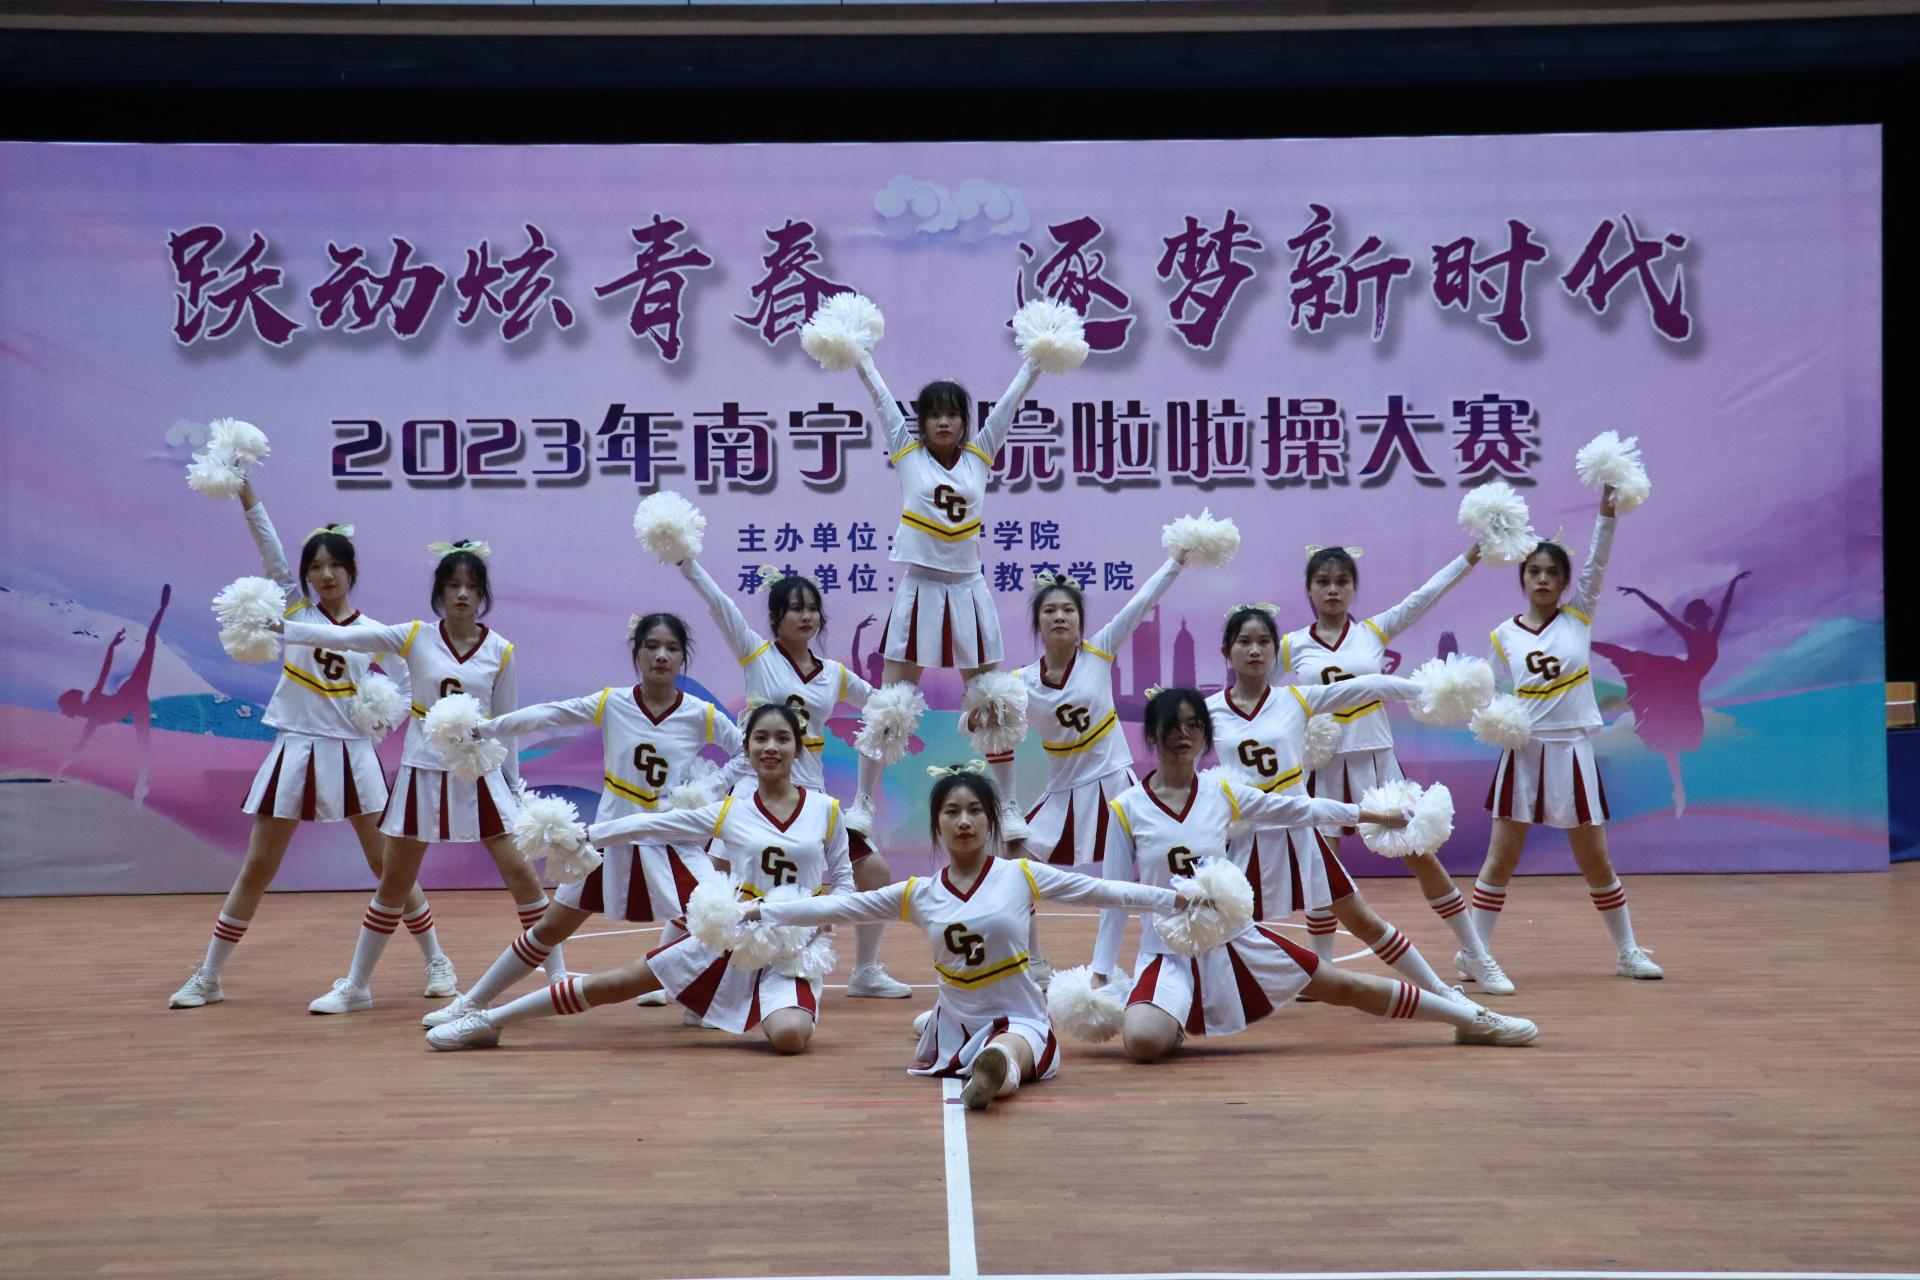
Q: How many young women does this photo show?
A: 12